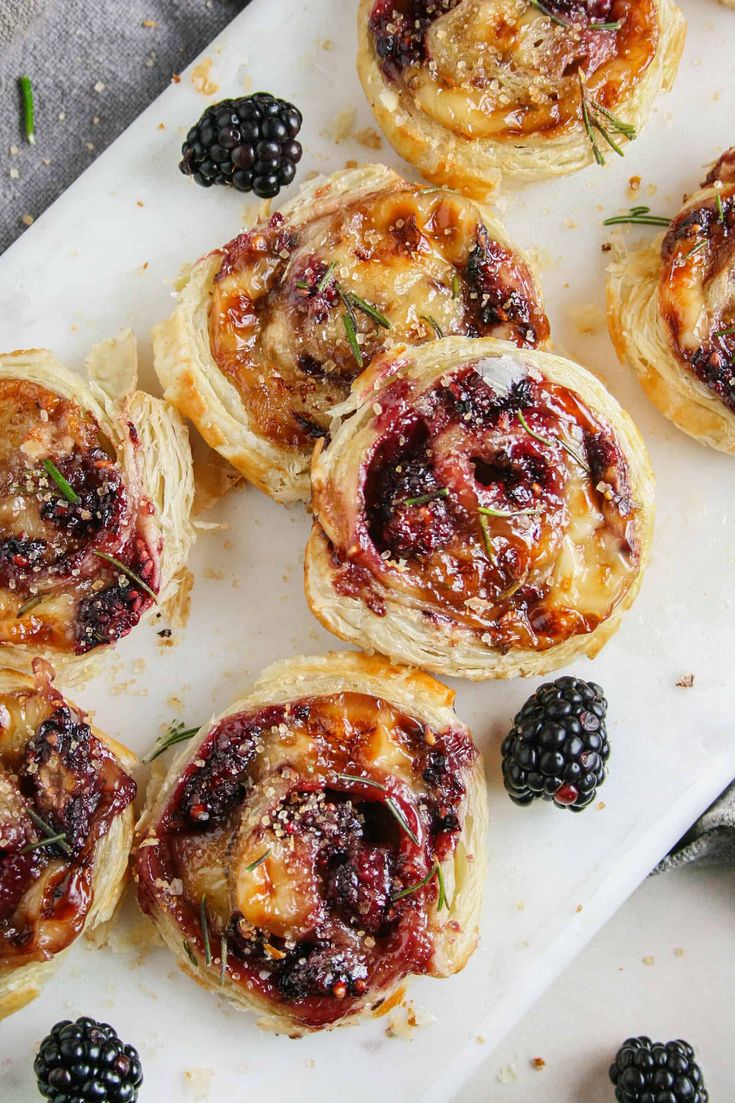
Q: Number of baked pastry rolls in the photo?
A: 7